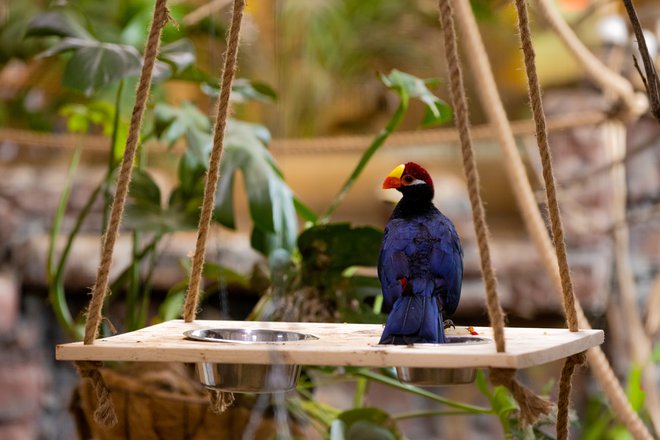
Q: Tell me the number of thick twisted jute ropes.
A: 4